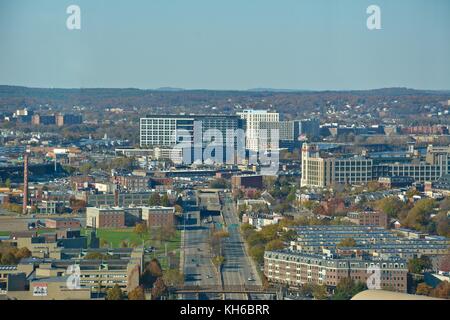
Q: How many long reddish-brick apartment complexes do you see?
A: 1